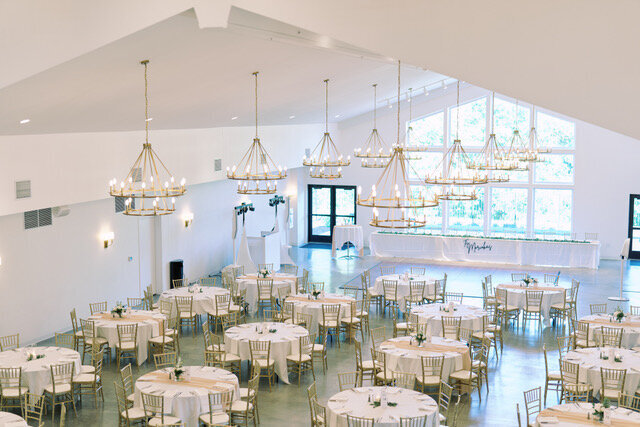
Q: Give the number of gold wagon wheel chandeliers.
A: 10